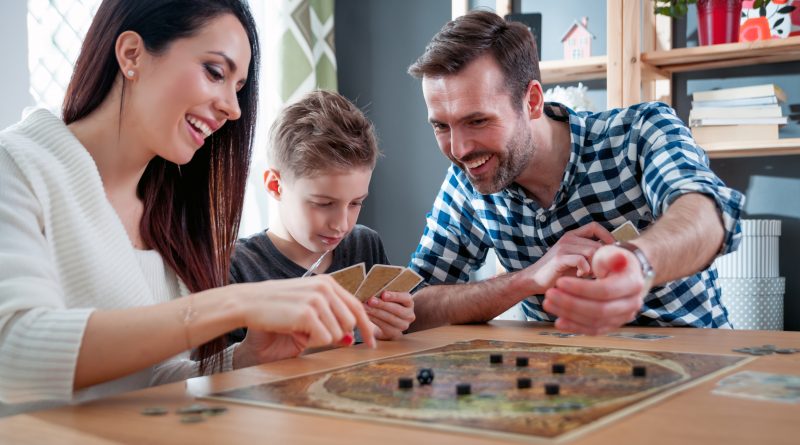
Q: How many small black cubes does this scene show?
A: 8